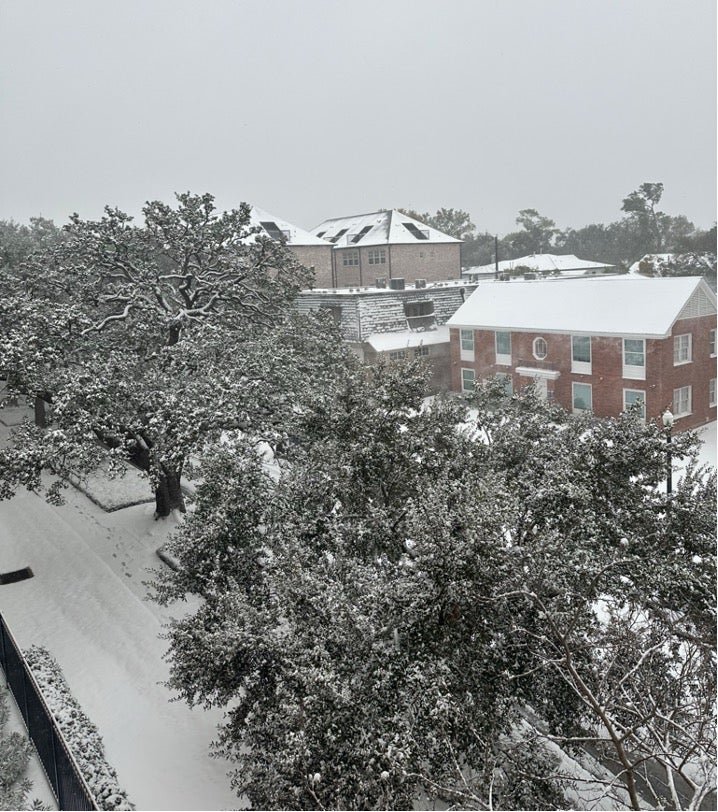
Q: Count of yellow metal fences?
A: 0